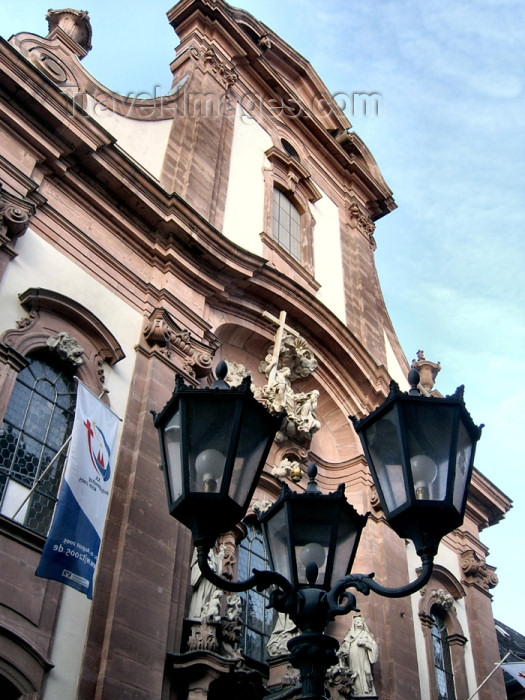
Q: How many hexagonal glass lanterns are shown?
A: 3